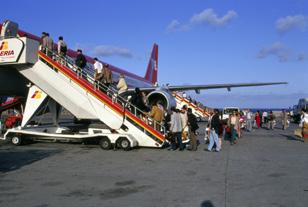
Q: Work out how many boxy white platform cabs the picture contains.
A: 1